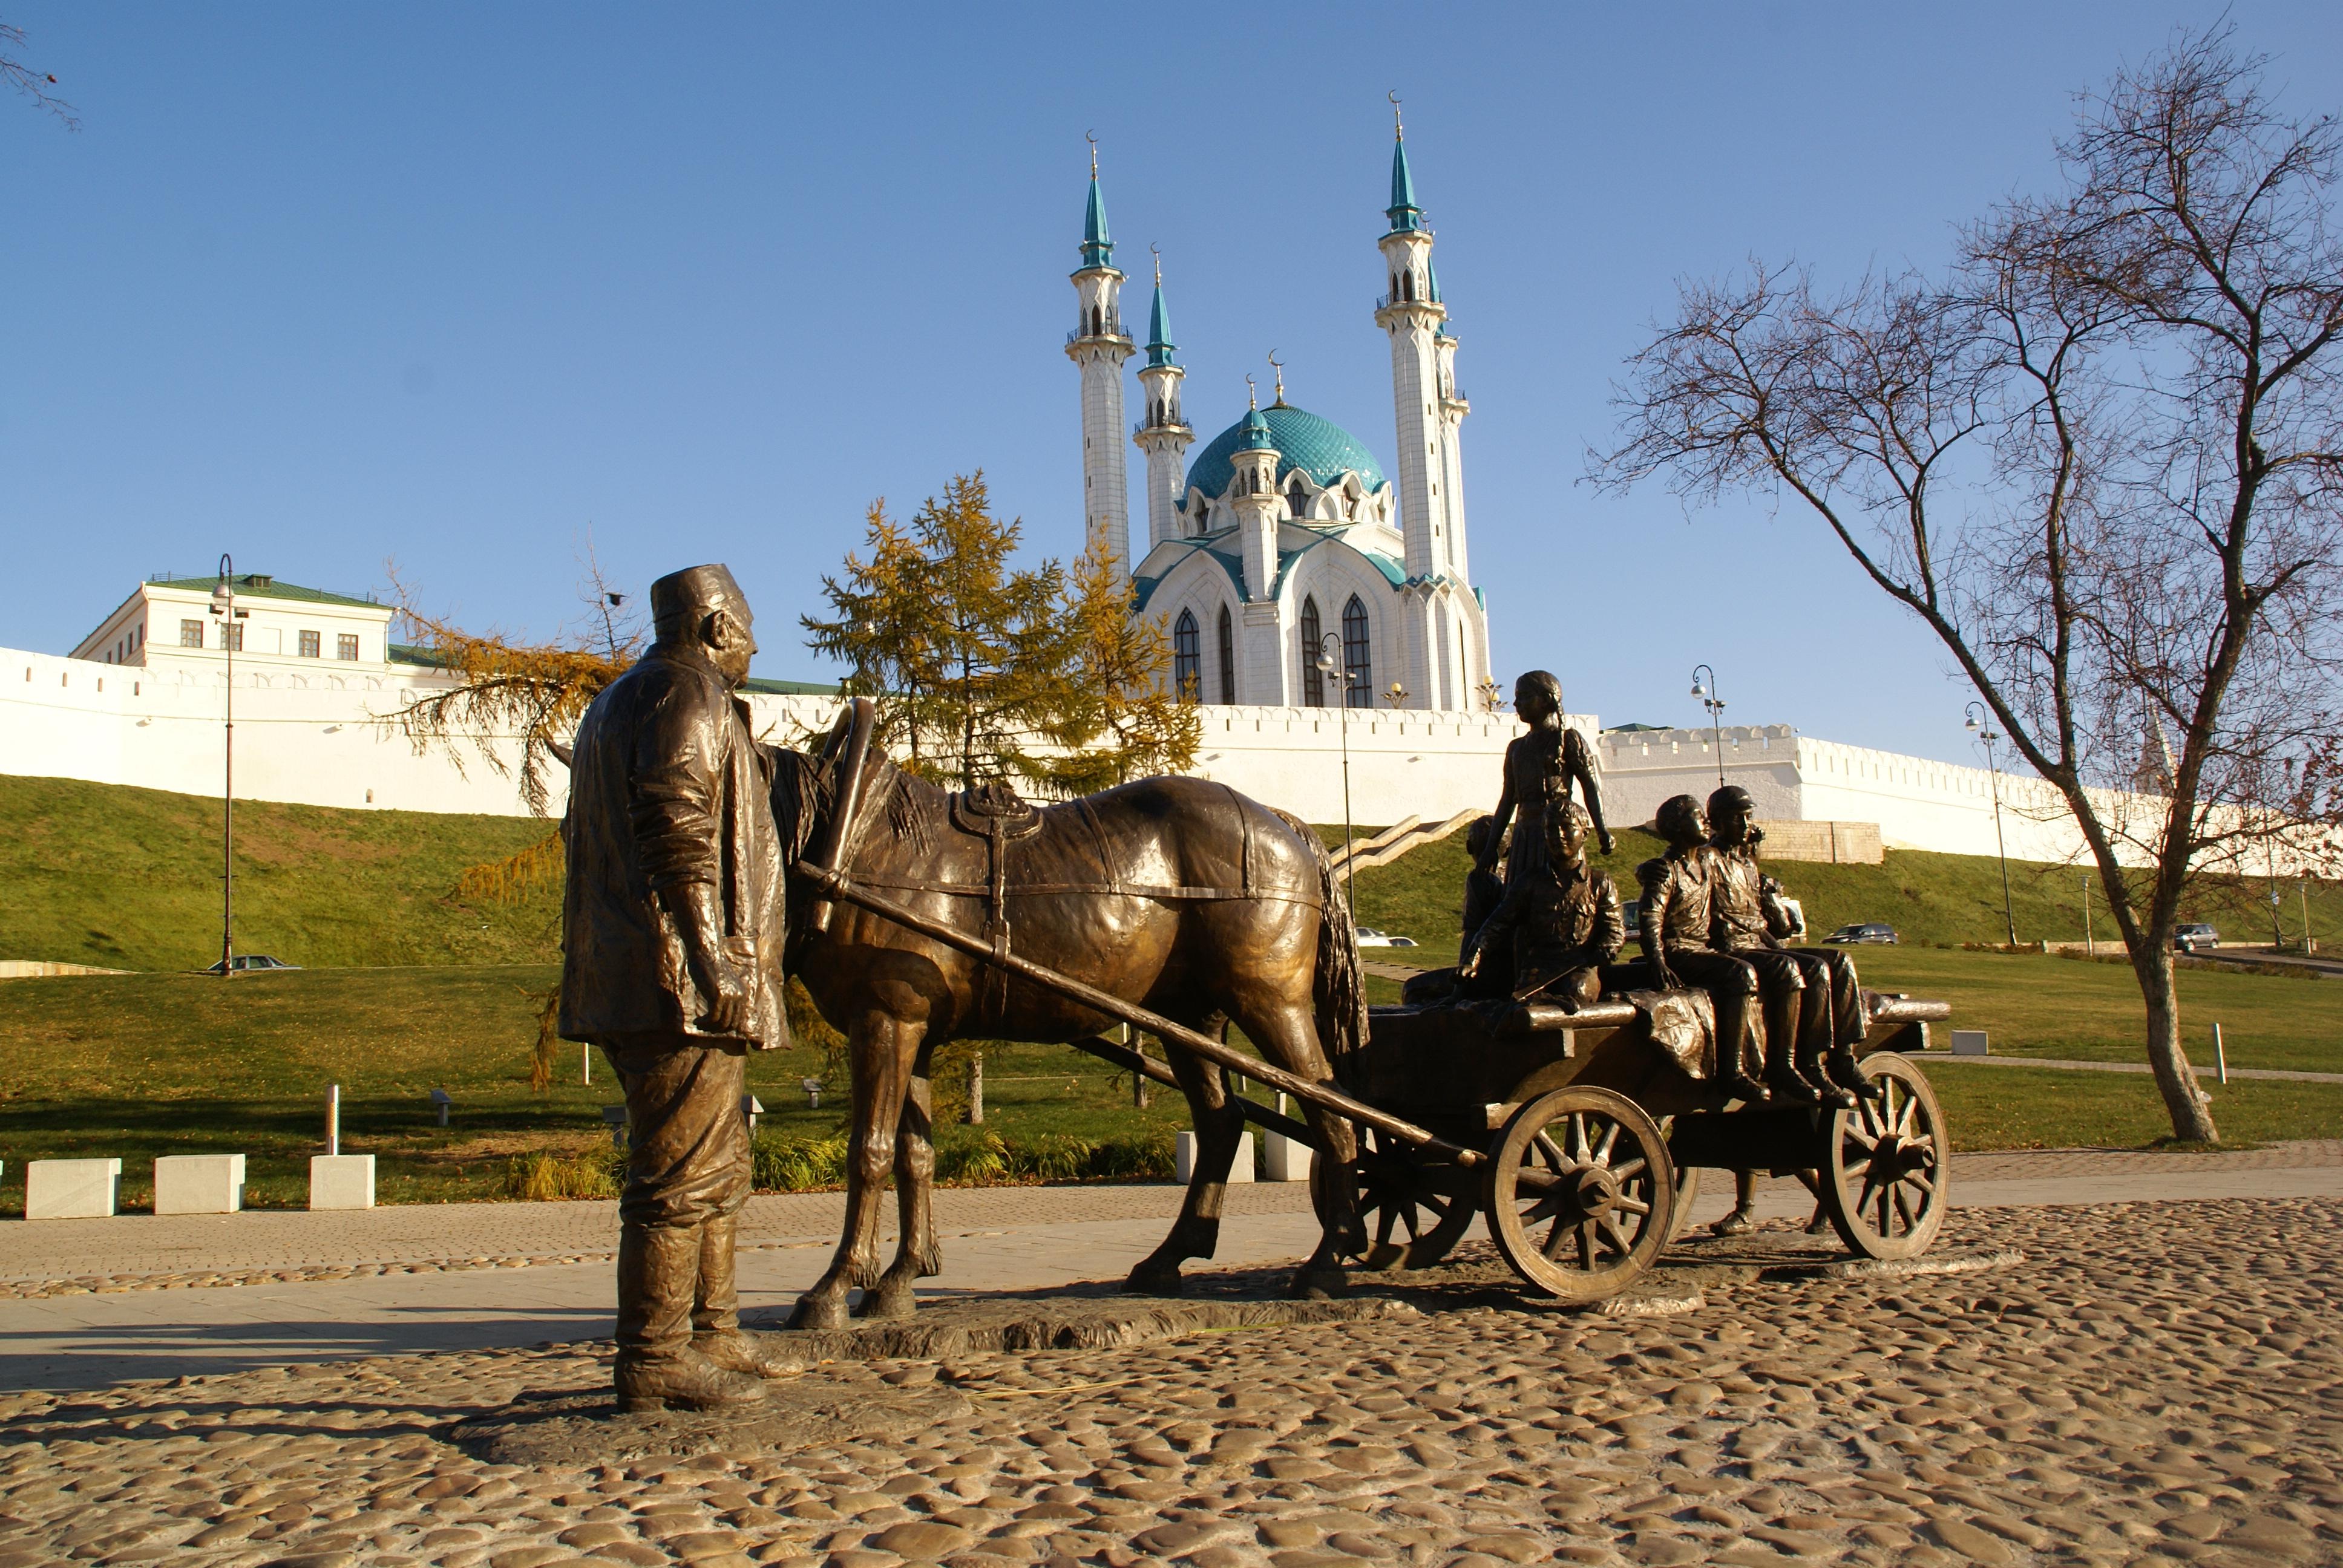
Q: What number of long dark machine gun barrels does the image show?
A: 0